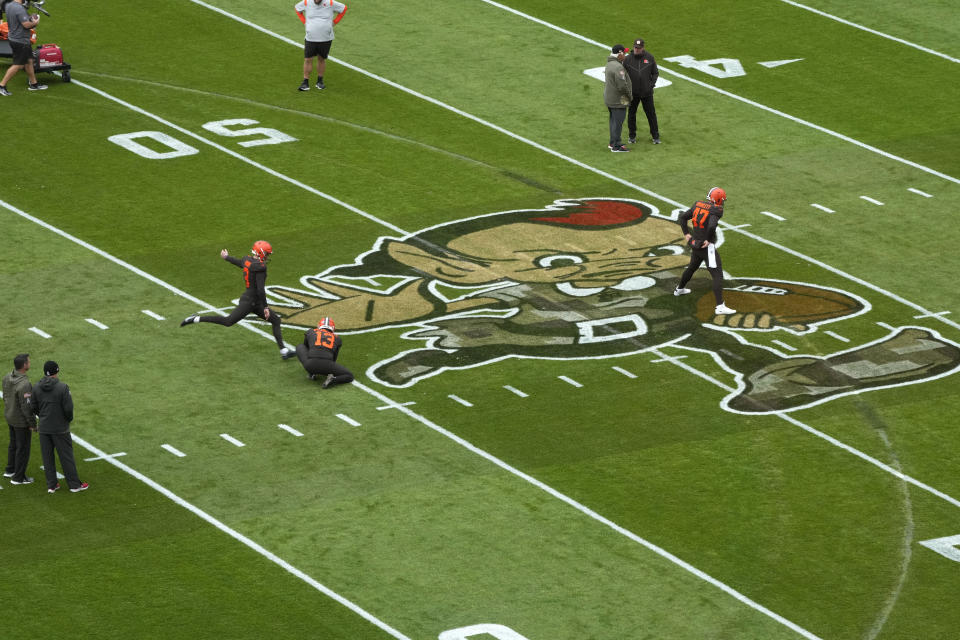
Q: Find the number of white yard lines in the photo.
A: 6